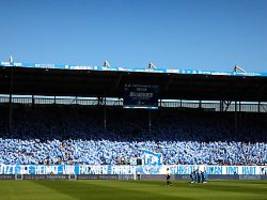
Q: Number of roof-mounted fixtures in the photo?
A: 4